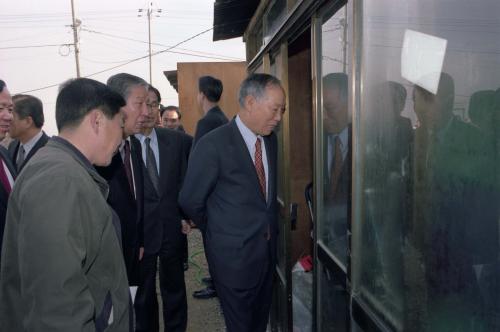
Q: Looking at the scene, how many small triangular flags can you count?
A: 0